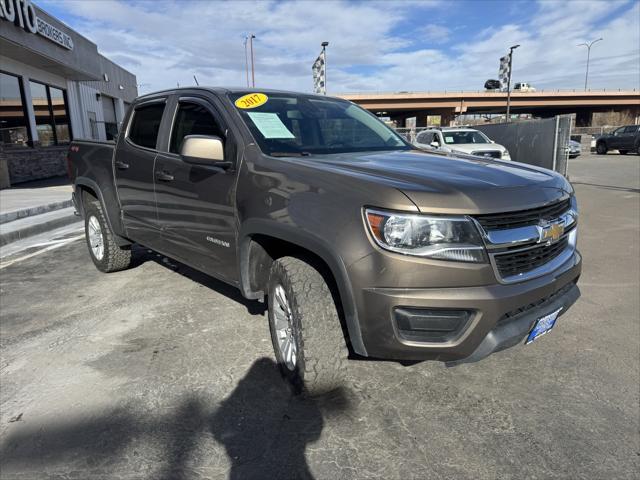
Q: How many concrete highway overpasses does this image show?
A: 1